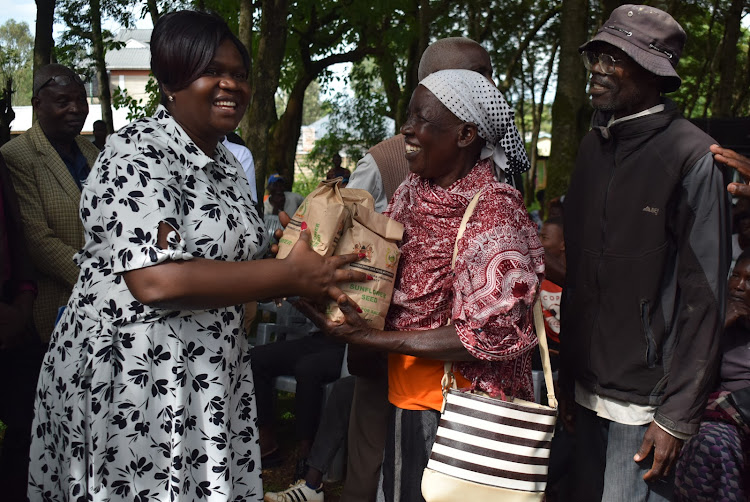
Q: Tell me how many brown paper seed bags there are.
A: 3